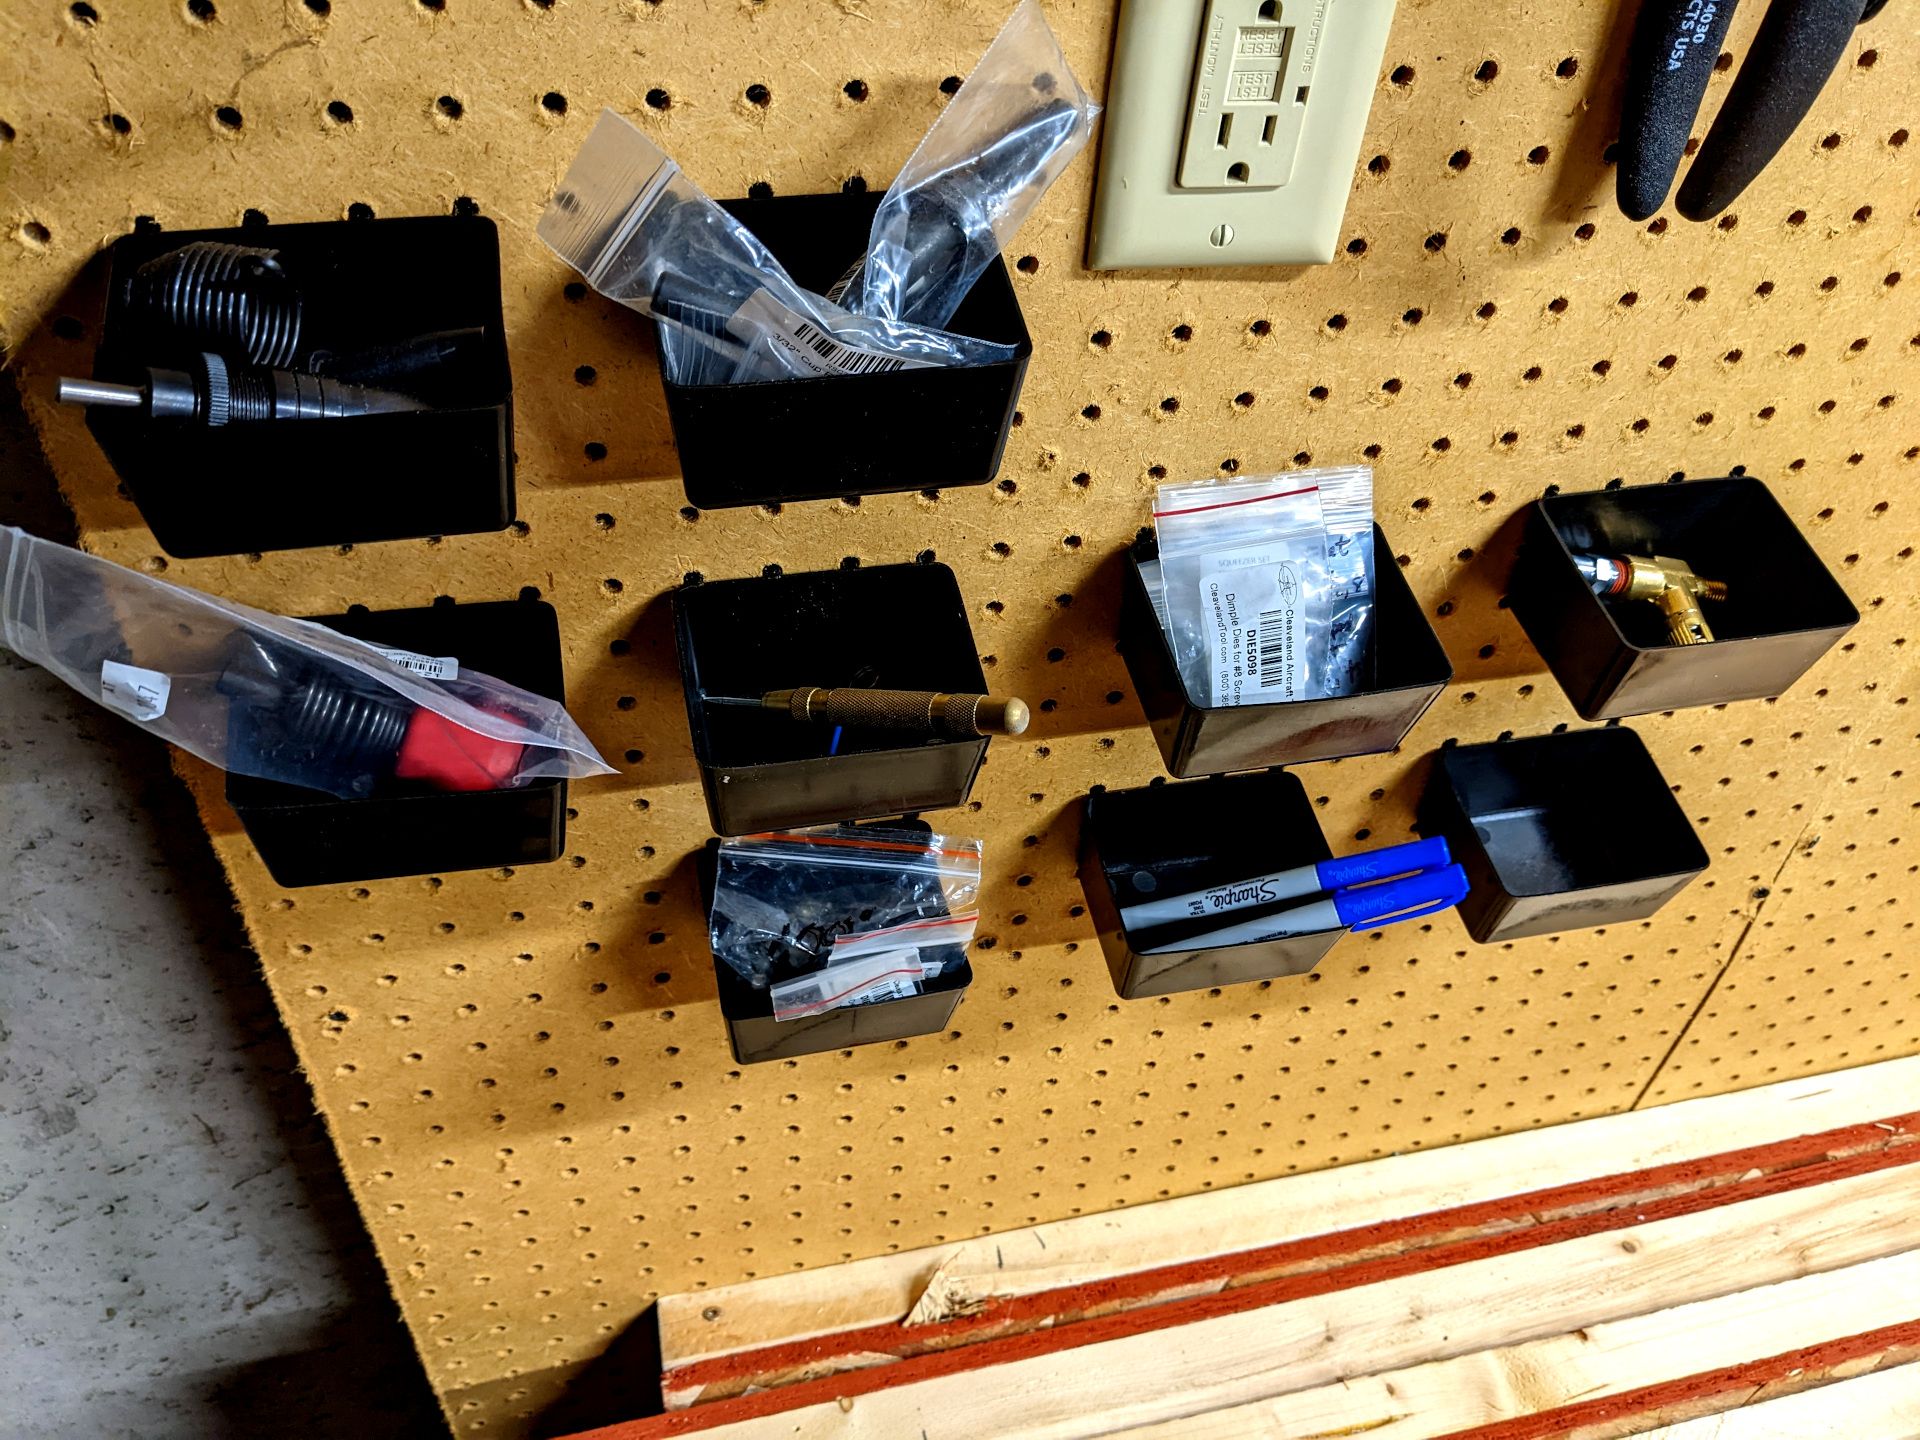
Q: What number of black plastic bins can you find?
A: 9